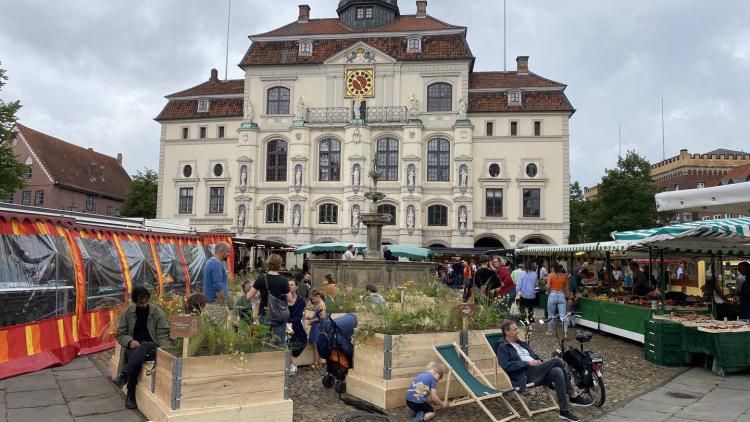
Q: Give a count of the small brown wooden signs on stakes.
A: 2